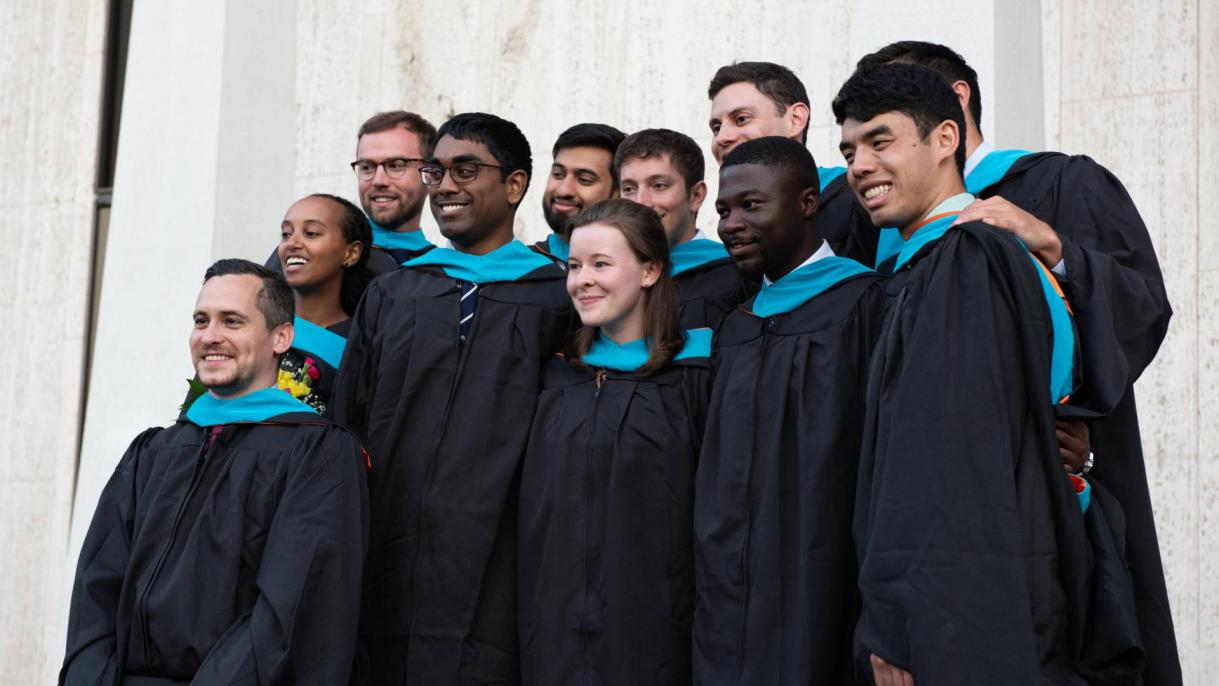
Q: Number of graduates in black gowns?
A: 11